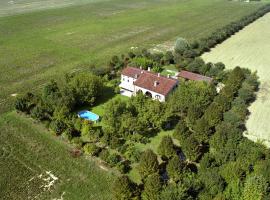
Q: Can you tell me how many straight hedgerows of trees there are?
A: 1